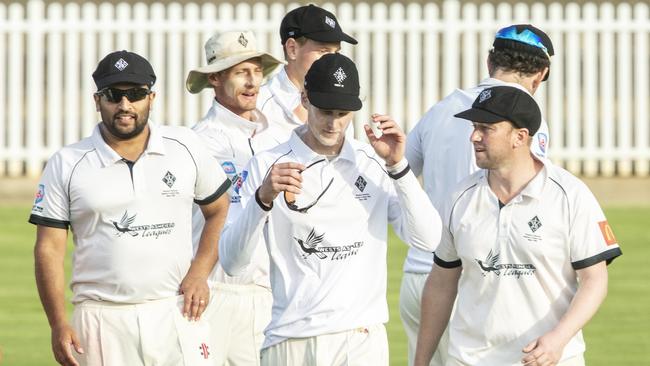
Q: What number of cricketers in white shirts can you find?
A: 6